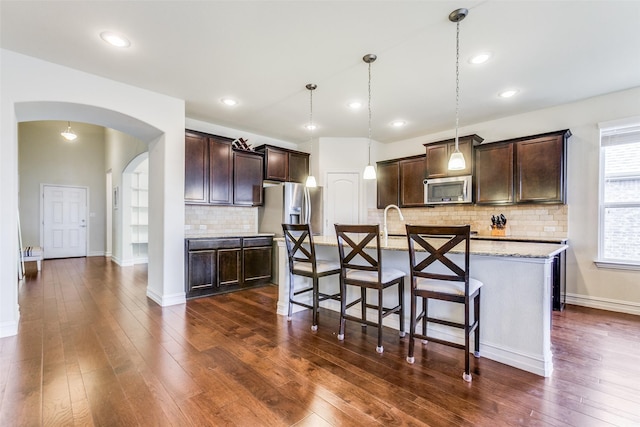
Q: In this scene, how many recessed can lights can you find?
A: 7